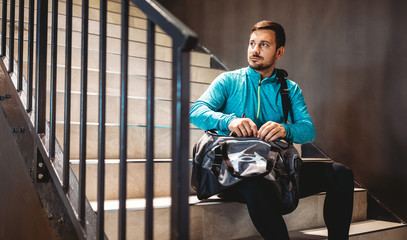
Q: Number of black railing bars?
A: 12